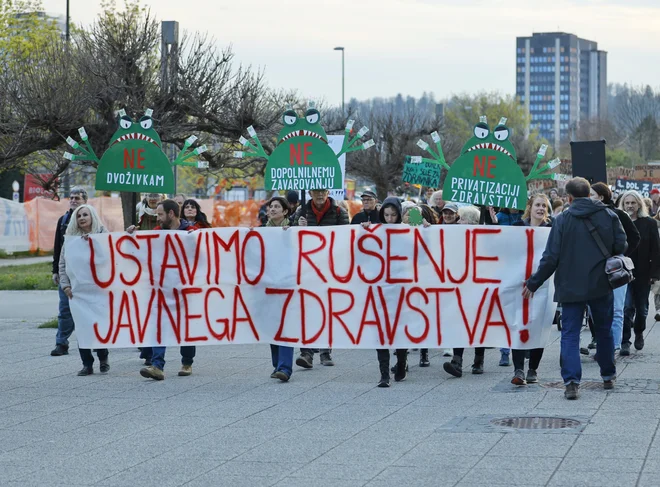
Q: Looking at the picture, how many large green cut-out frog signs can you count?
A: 3